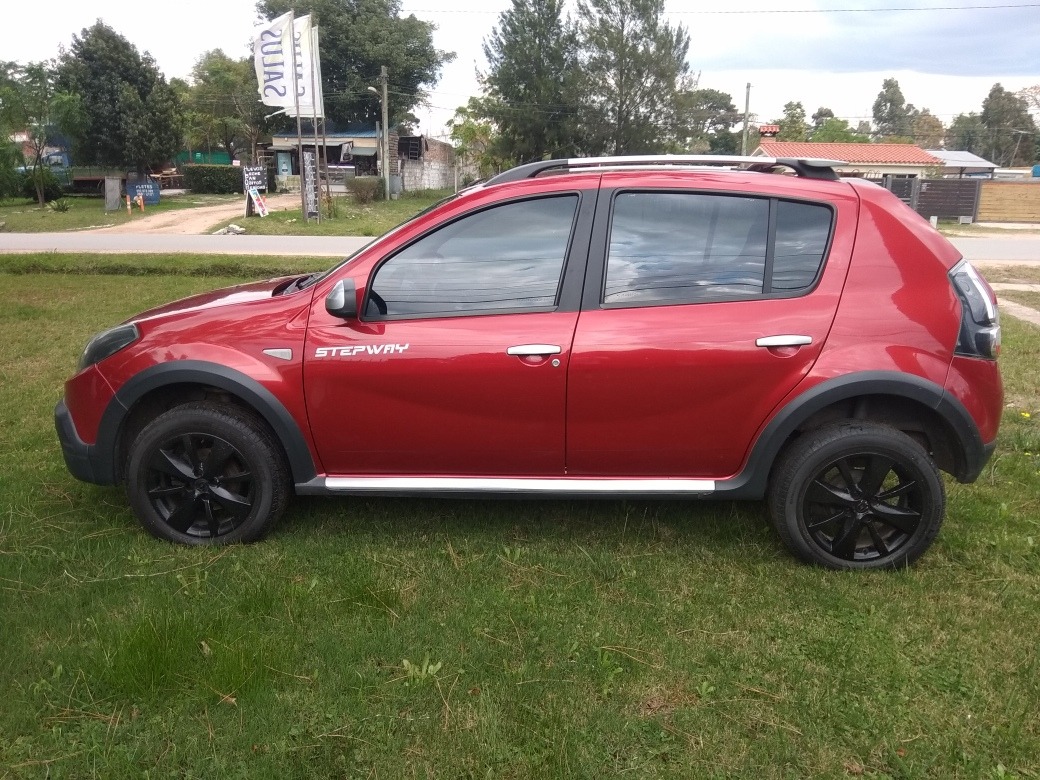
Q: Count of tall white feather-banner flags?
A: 3